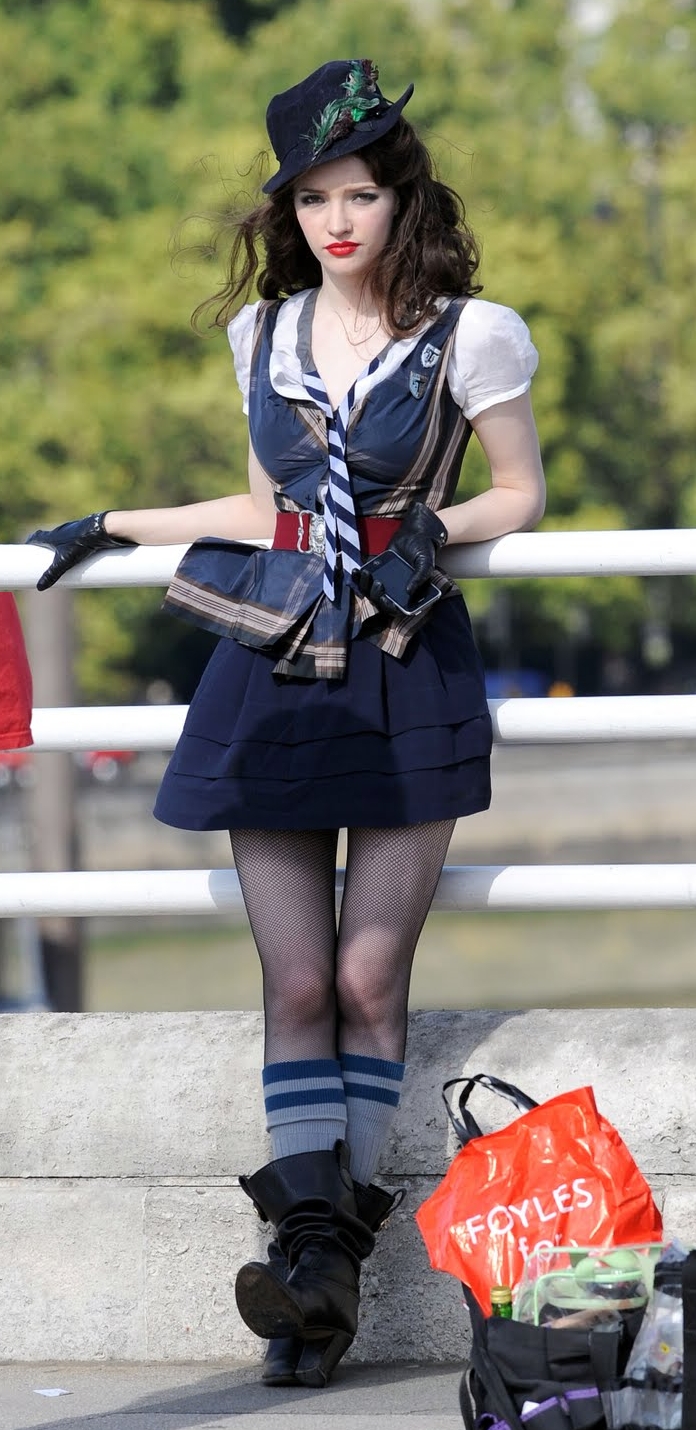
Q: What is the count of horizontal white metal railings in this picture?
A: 3